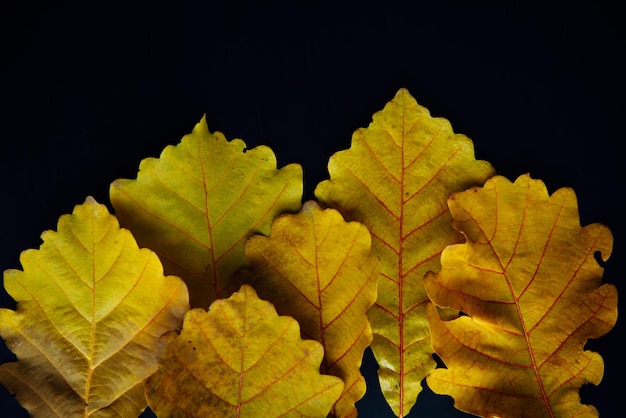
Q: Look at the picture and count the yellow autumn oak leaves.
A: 6